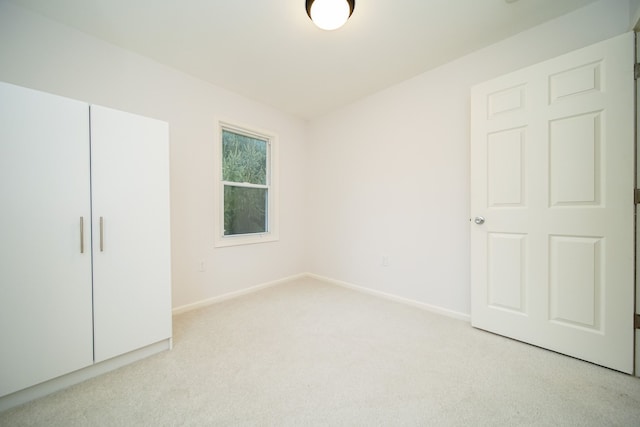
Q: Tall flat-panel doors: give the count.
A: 2